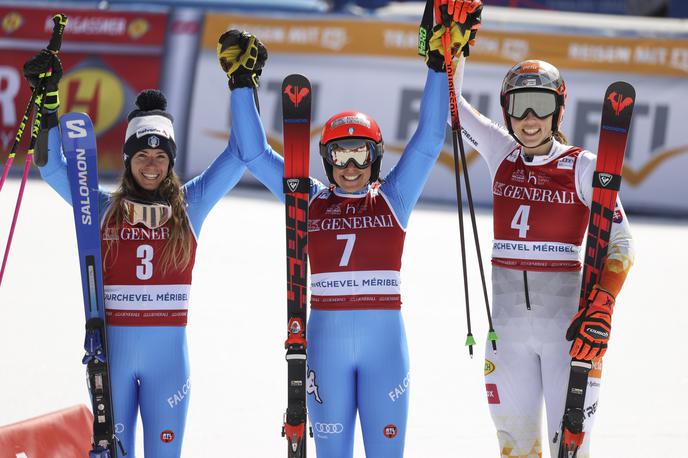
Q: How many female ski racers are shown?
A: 3